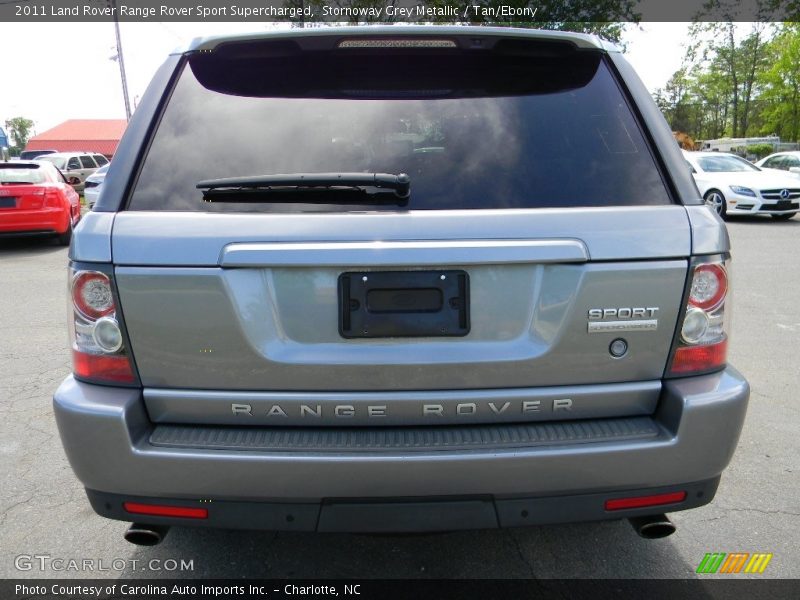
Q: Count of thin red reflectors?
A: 2